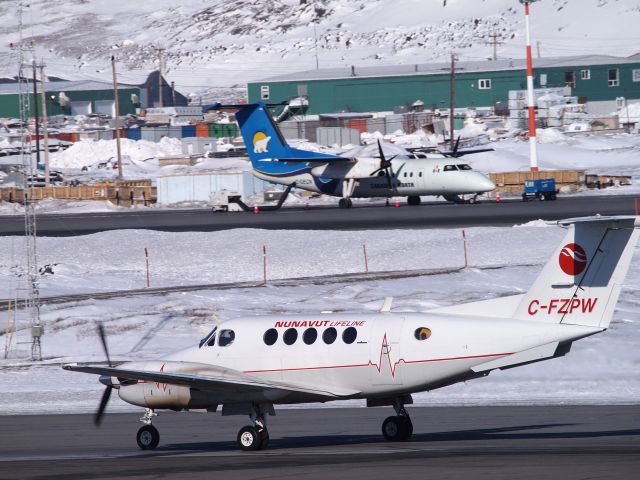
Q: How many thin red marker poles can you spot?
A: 4